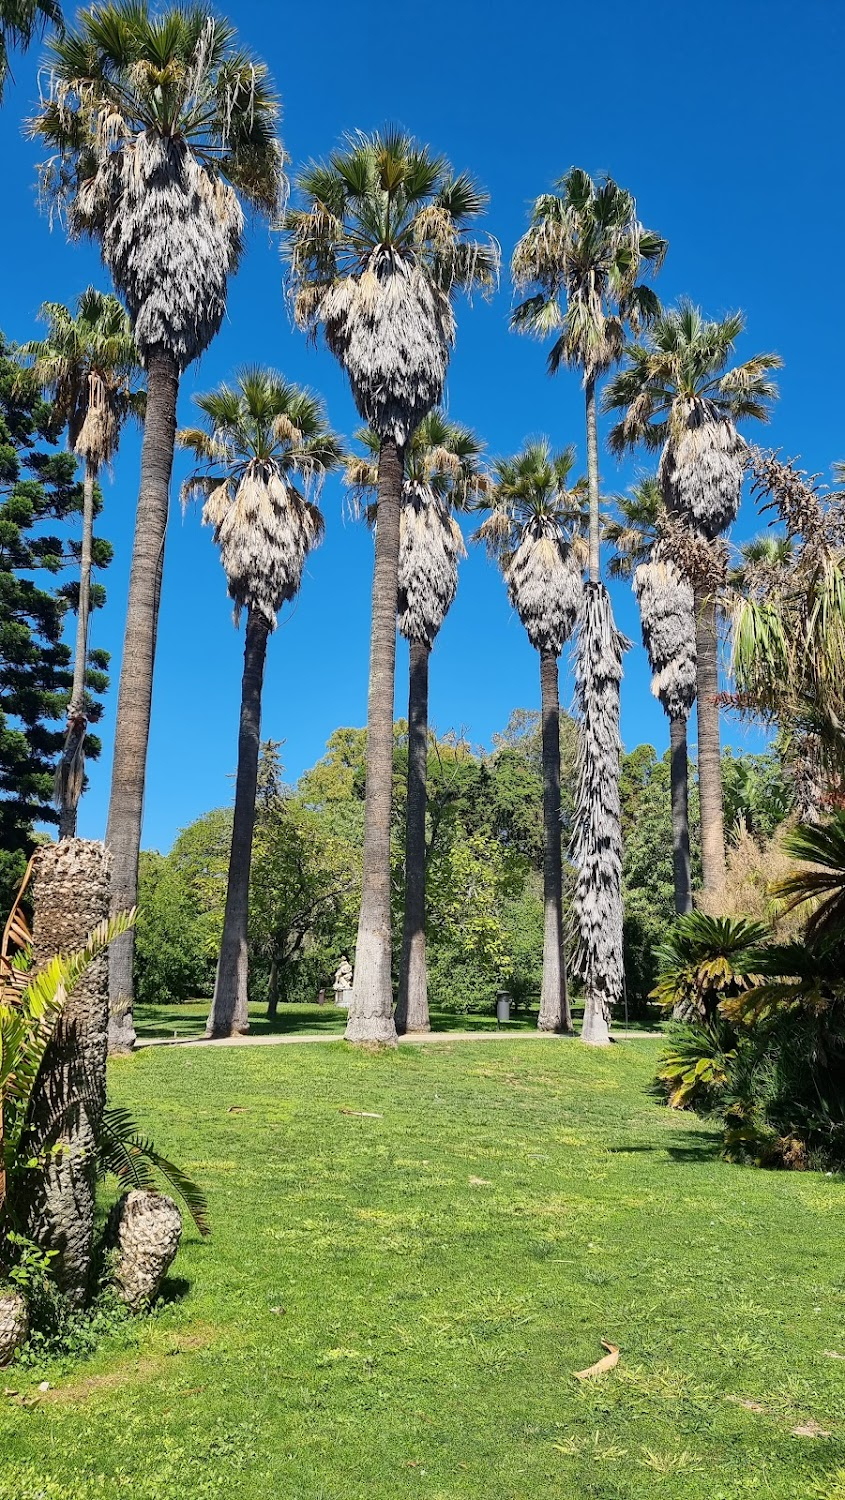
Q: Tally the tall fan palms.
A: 9